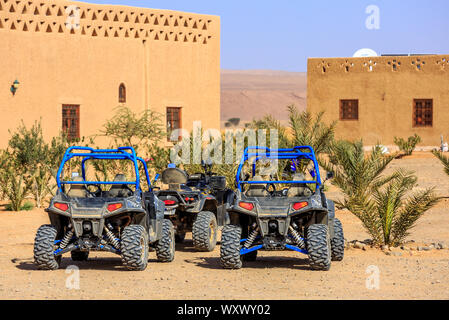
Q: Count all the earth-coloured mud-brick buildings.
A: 2